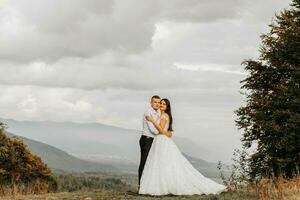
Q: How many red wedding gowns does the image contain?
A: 0